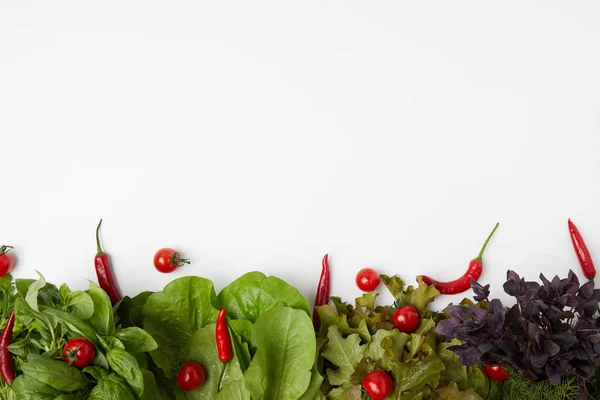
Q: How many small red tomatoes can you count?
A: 8